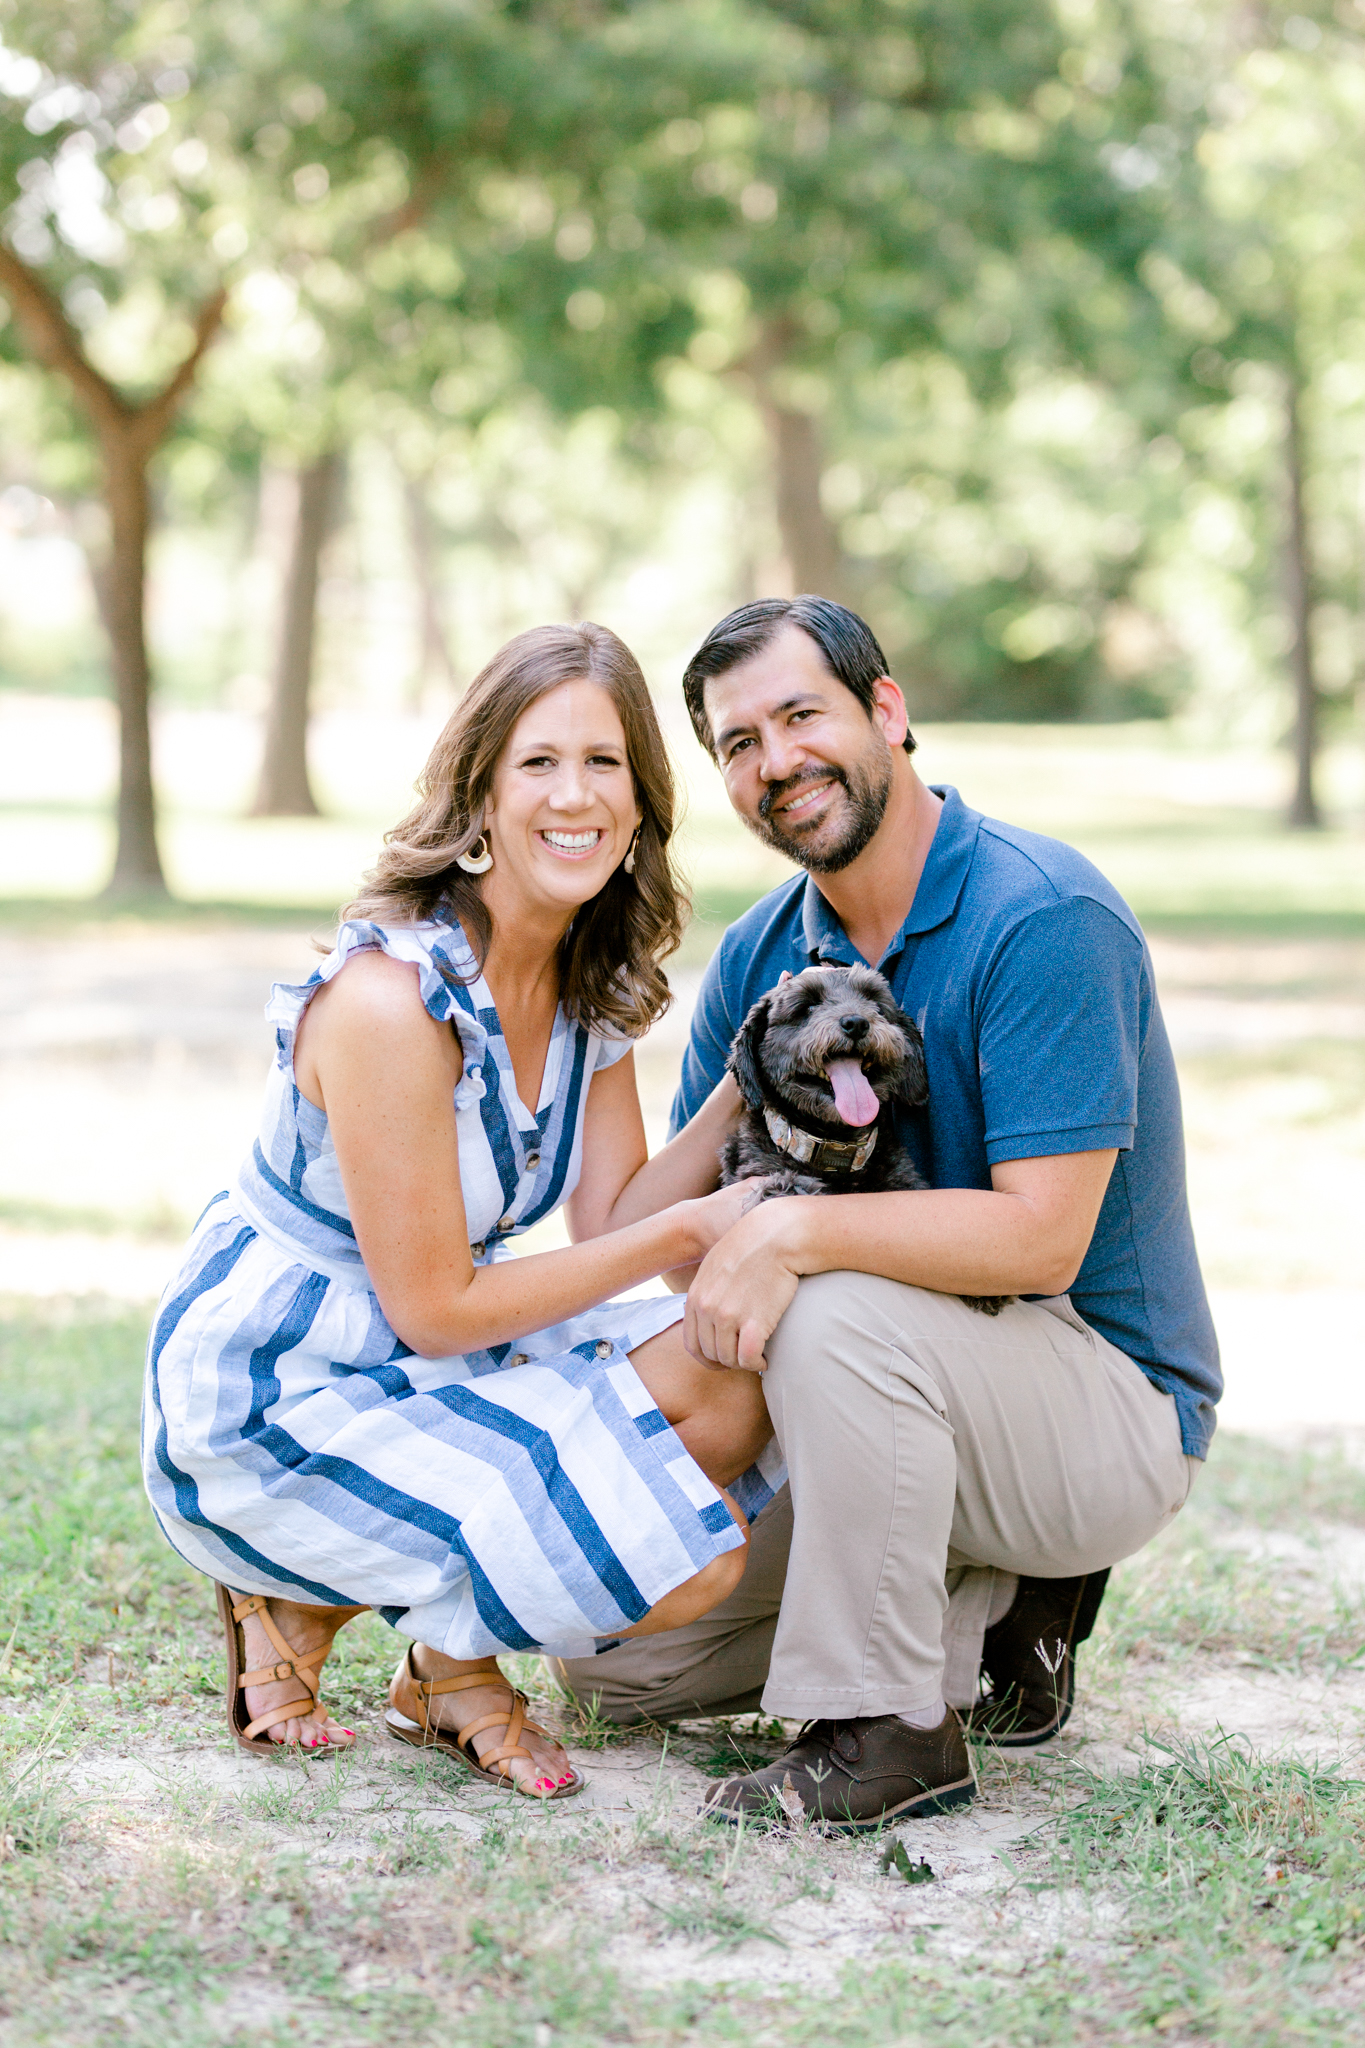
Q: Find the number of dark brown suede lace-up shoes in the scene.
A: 2